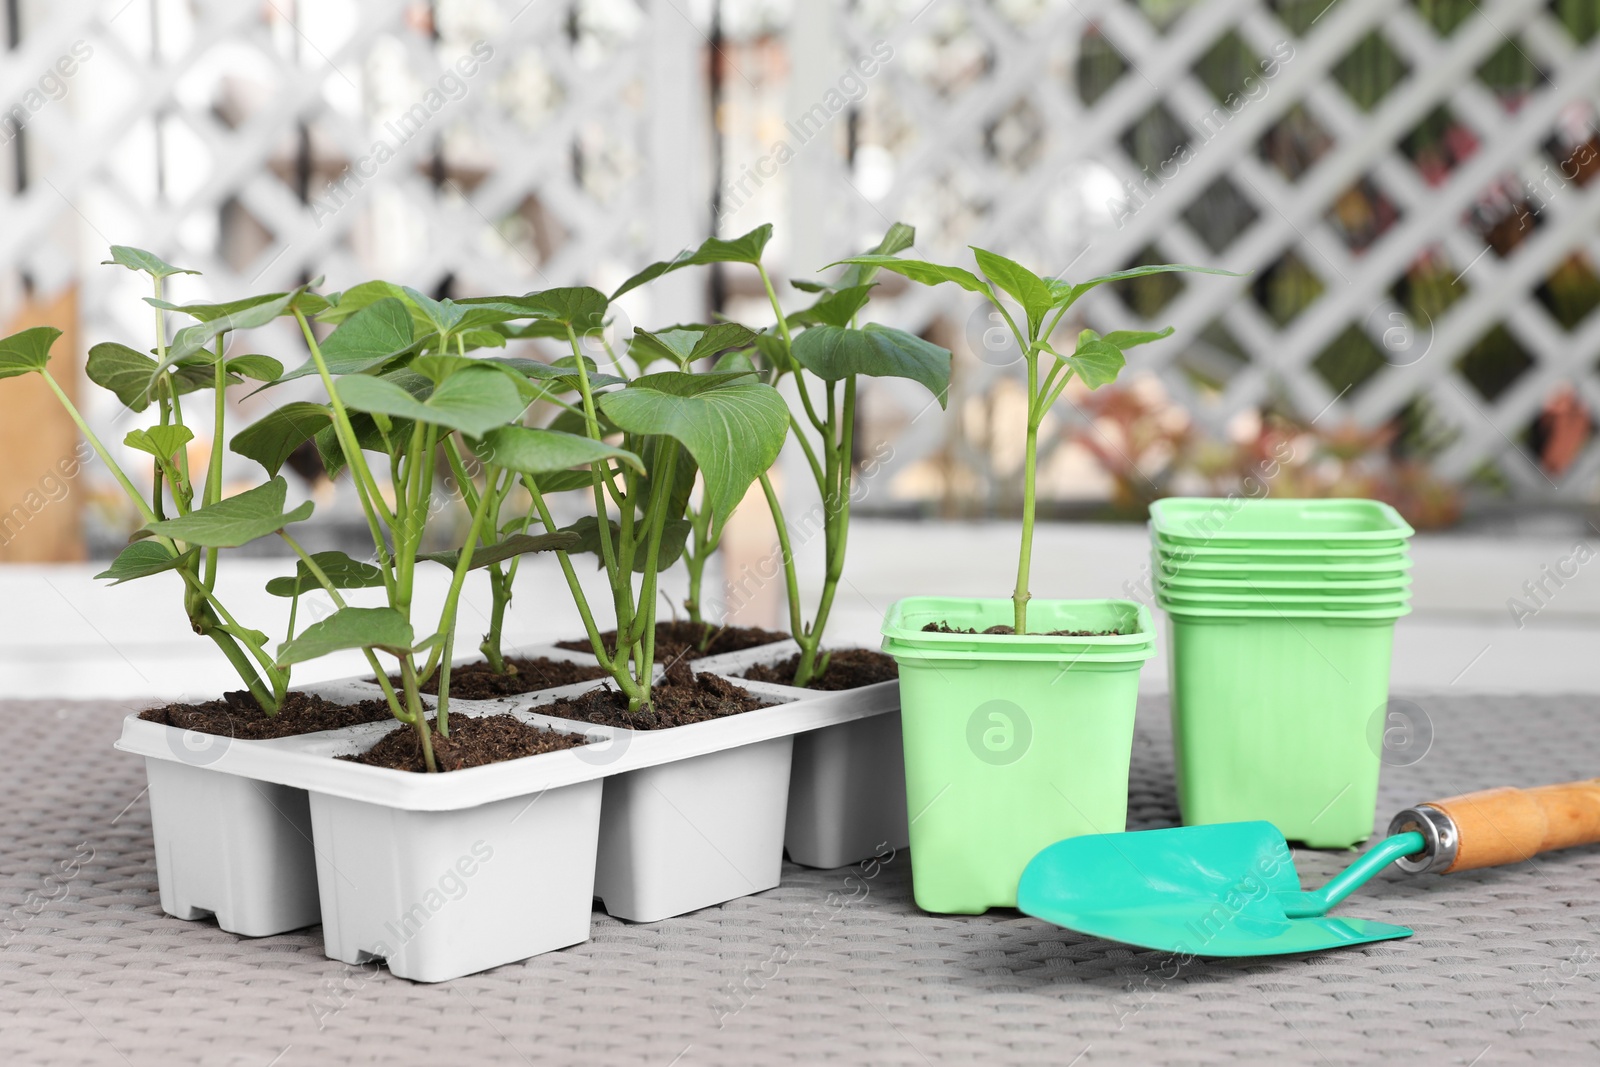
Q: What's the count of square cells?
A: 6